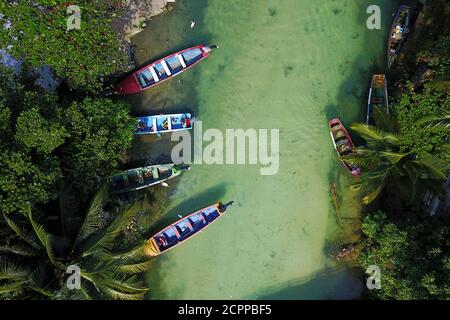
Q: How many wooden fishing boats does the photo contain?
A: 7